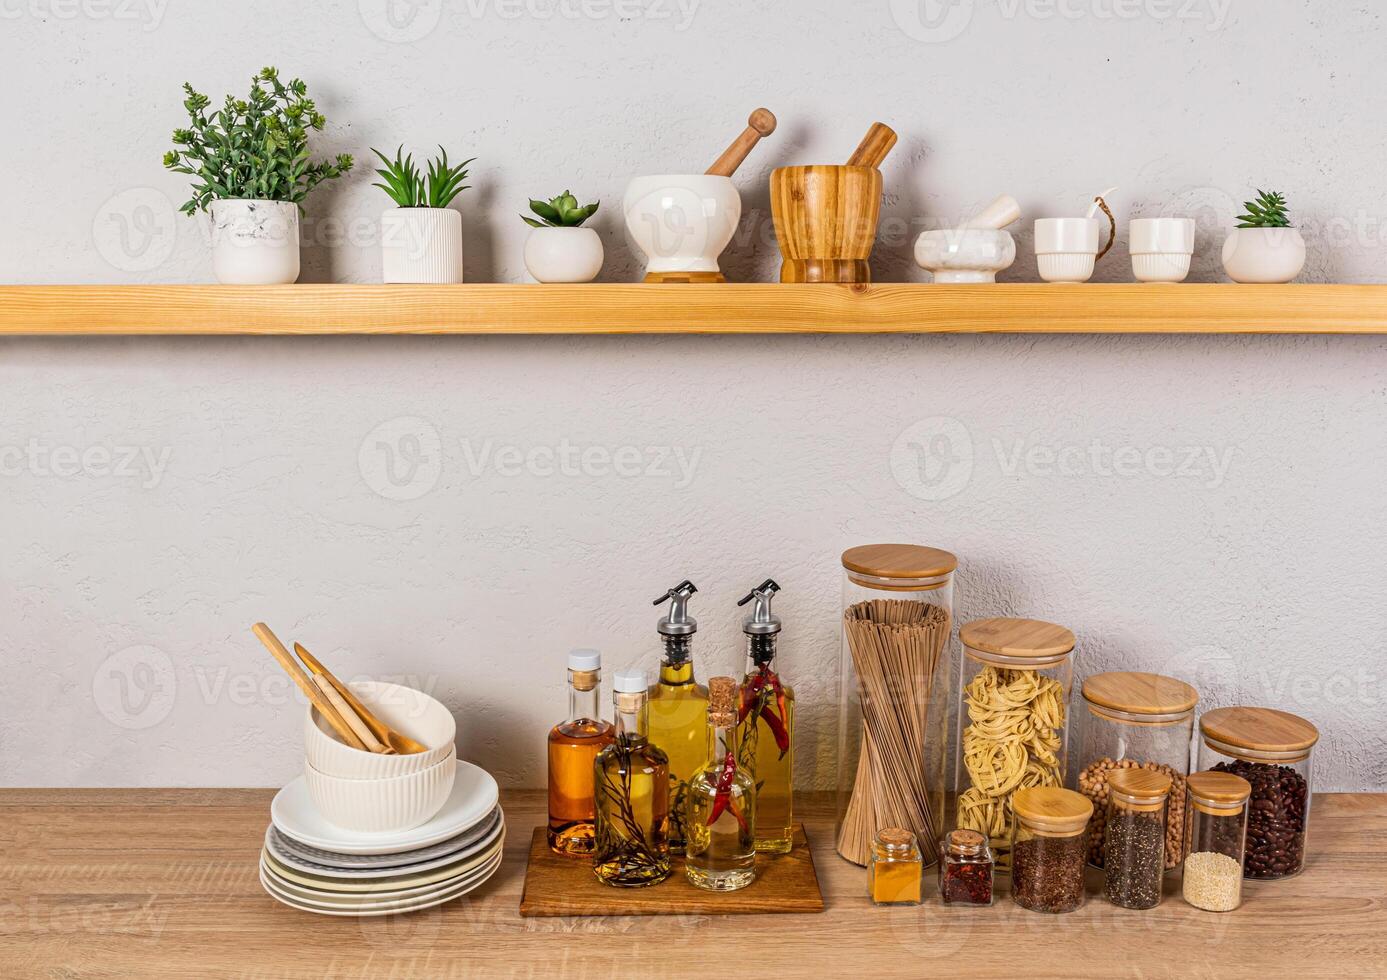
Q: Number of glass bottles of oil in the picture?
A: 5